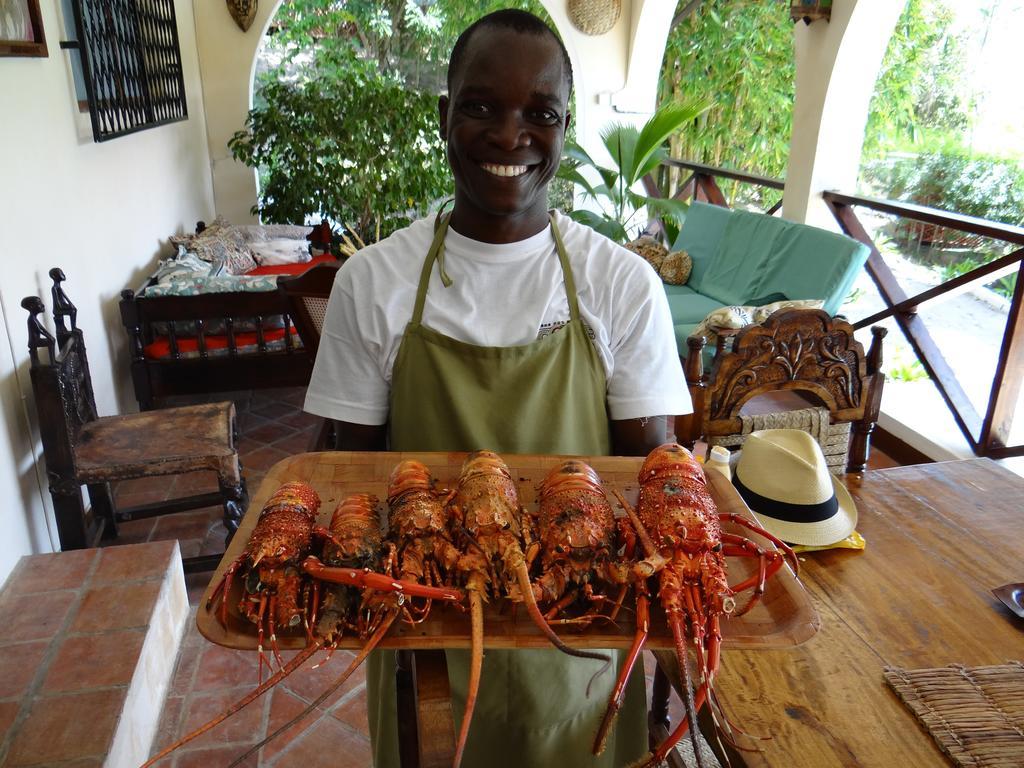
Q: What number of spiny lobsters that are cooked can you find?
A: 6